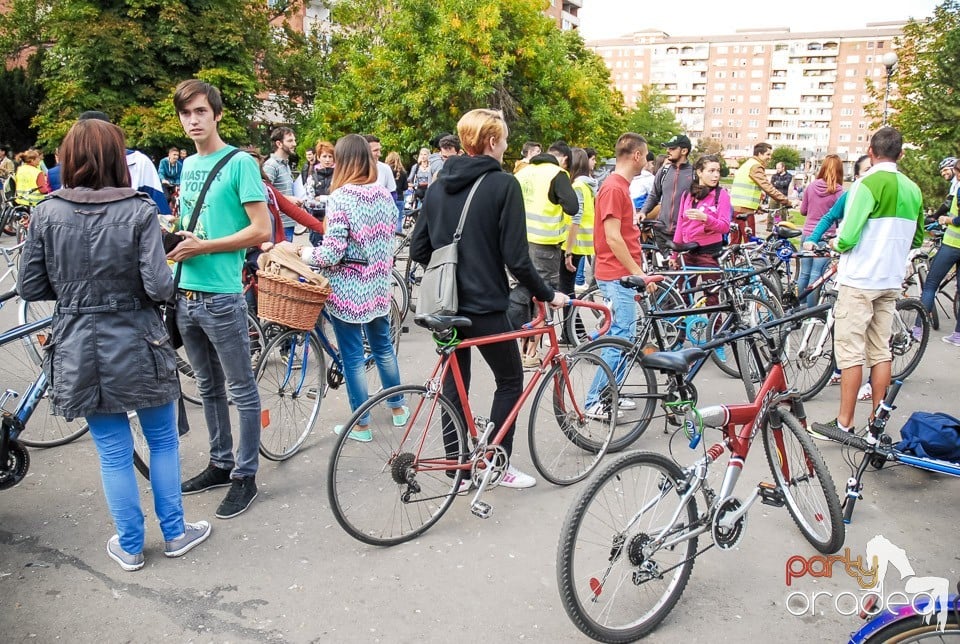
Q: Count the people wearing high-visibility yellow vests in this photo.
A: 5